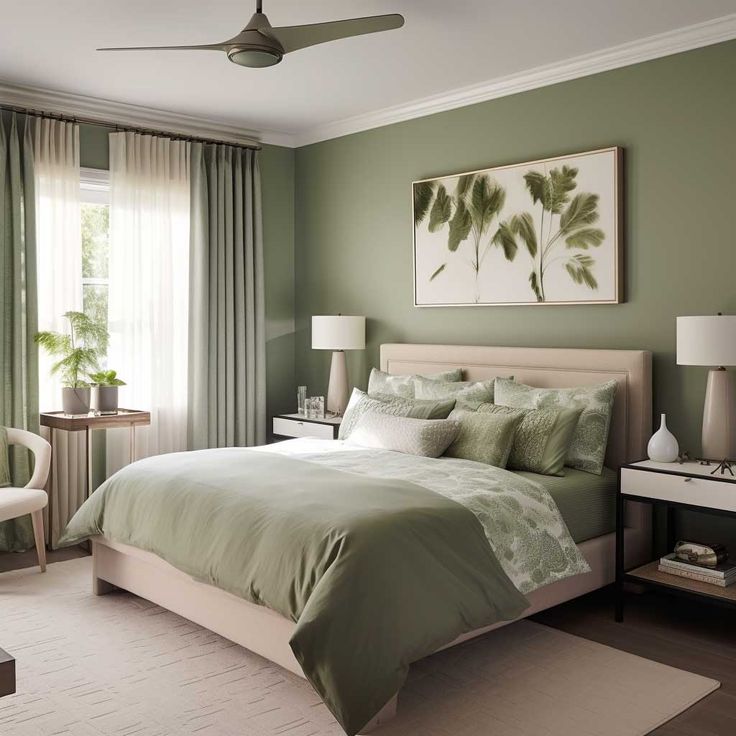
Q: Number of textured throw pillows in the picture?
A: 4